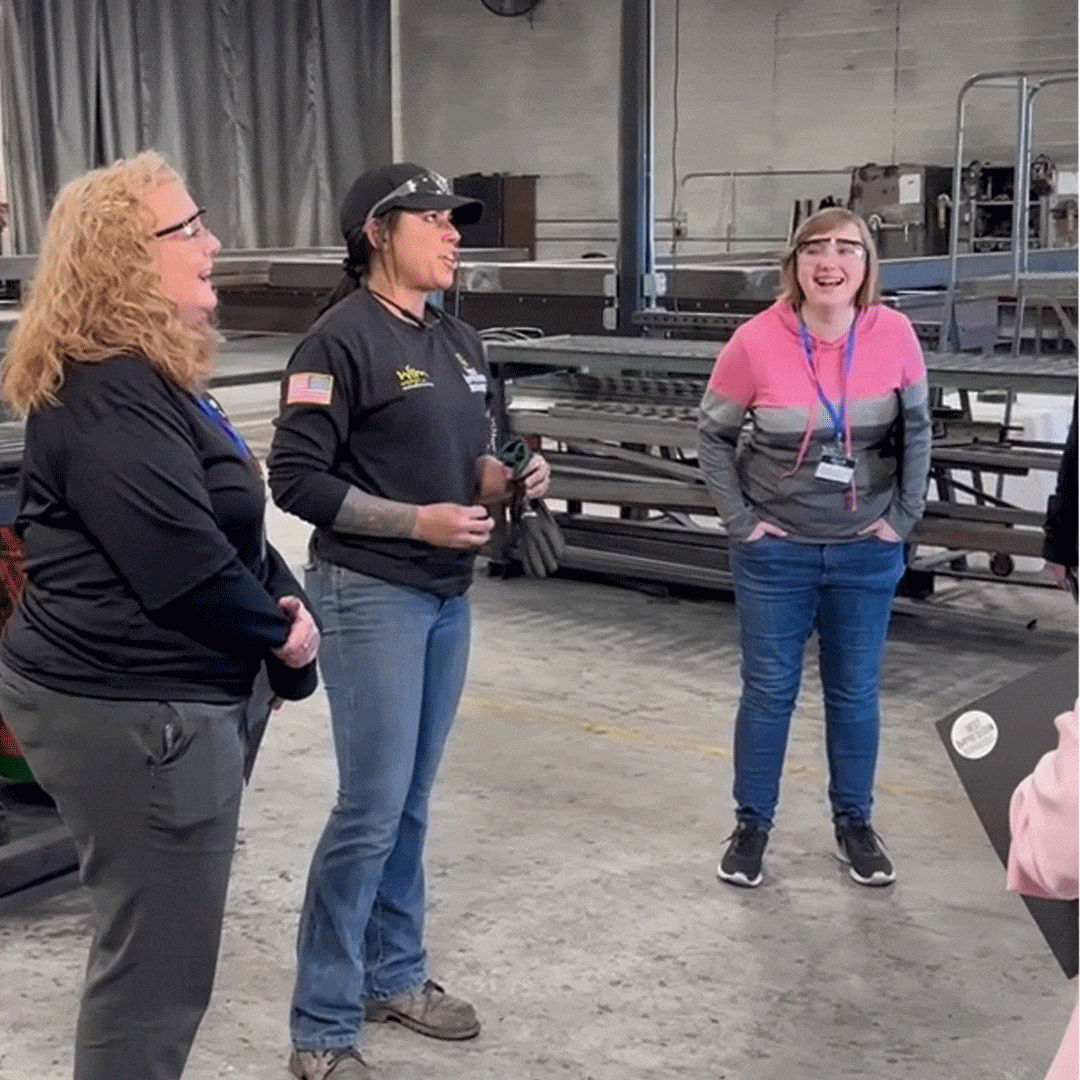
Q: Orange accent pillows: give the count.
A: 0